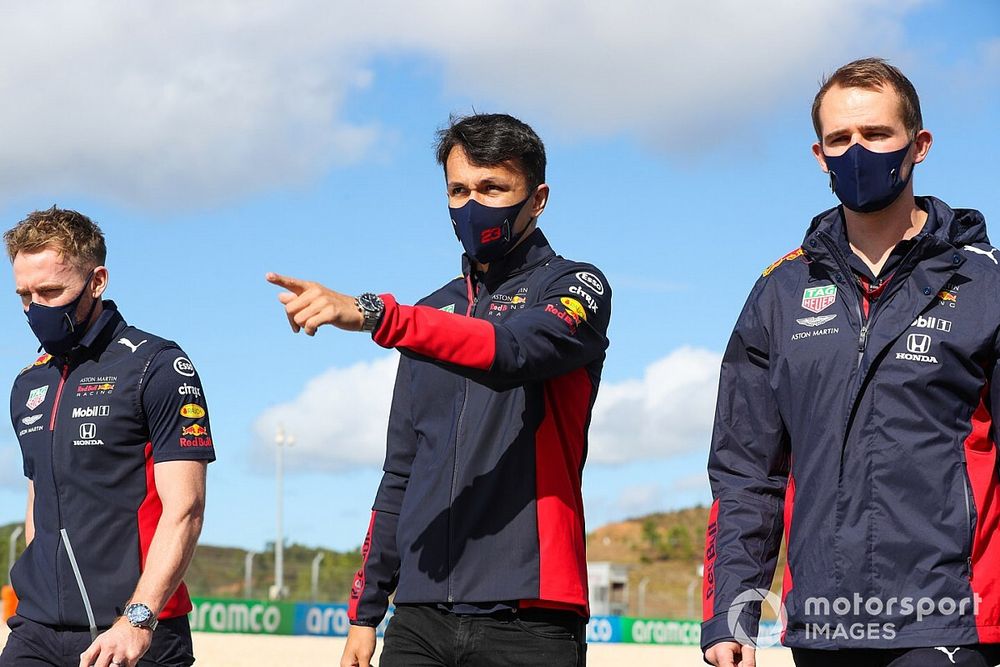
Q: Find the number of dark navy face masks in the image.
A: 3